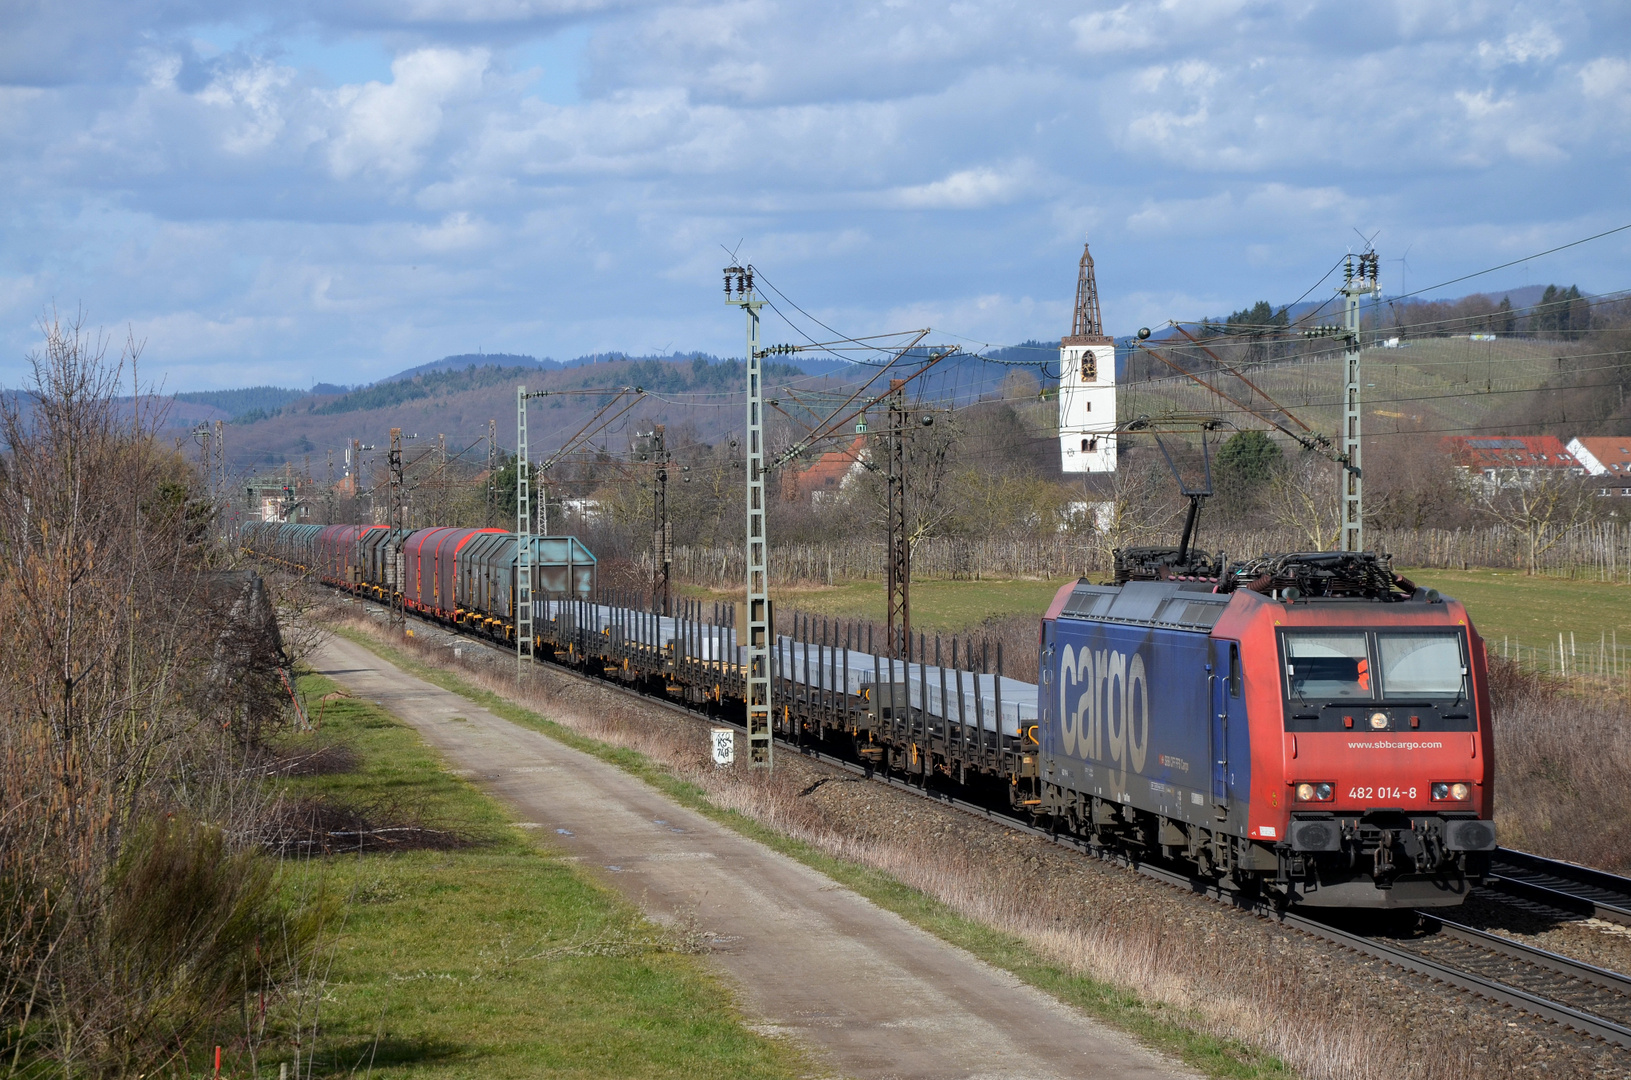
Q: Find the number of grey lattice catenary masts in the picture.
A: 3